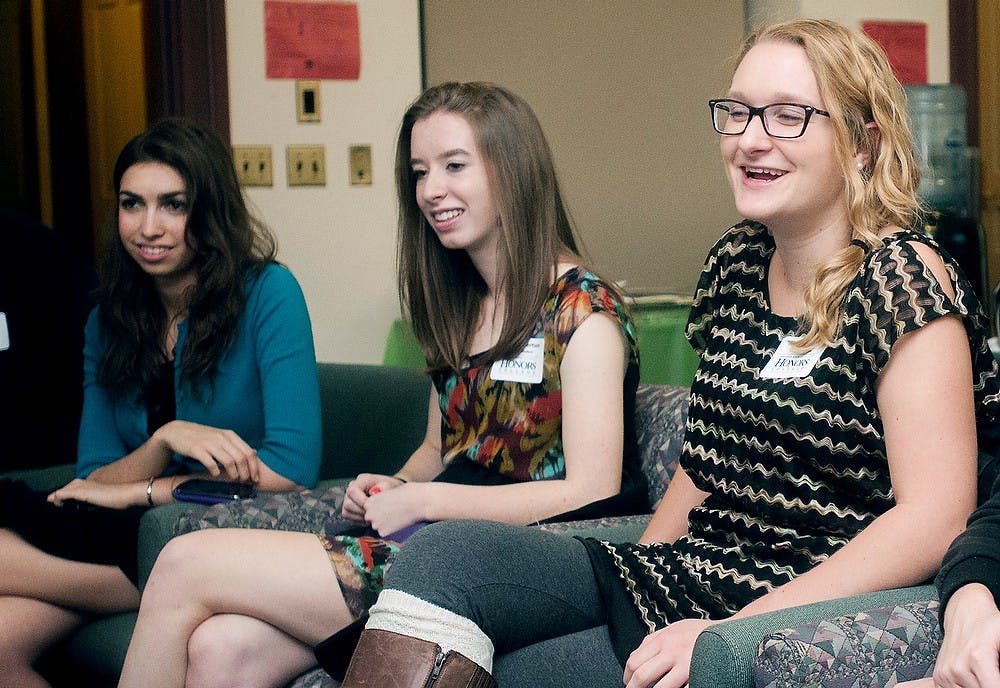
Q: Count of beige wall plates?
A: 4